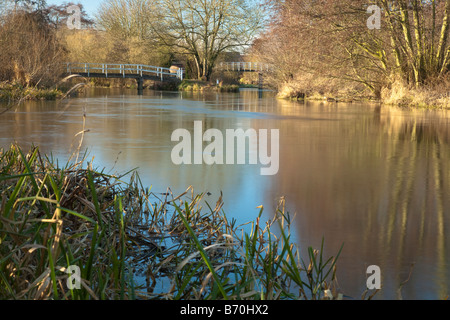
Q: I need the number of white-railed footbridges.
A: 2